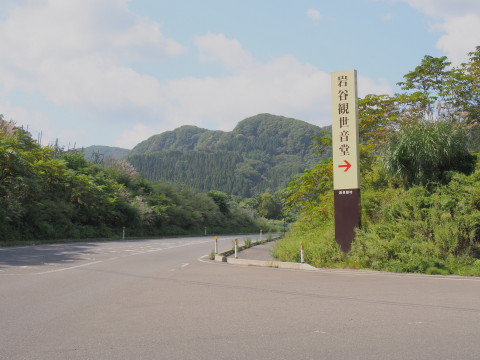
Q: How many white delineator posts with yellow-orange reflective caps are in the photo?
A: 4